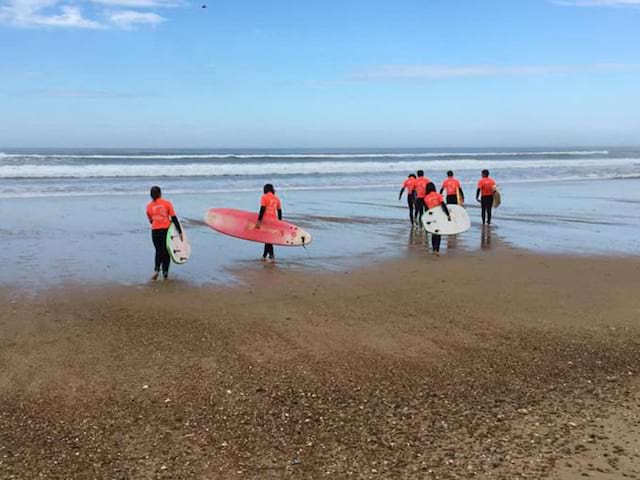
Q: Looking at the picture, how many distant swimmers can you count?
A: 0